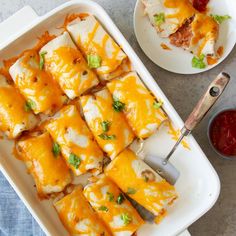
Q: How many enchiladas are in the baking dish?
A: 11